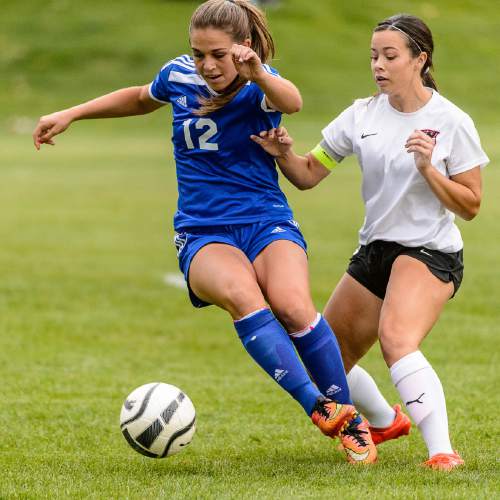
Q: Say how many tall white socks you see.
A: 2